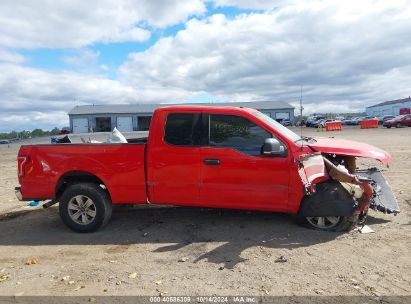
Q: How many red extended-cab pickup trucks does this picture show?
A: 1